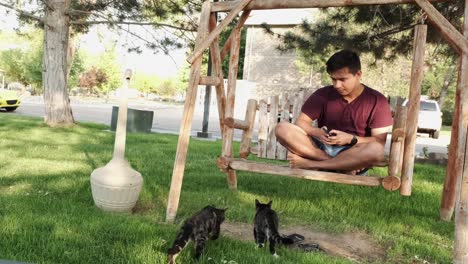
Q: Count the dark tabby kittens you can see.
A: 2